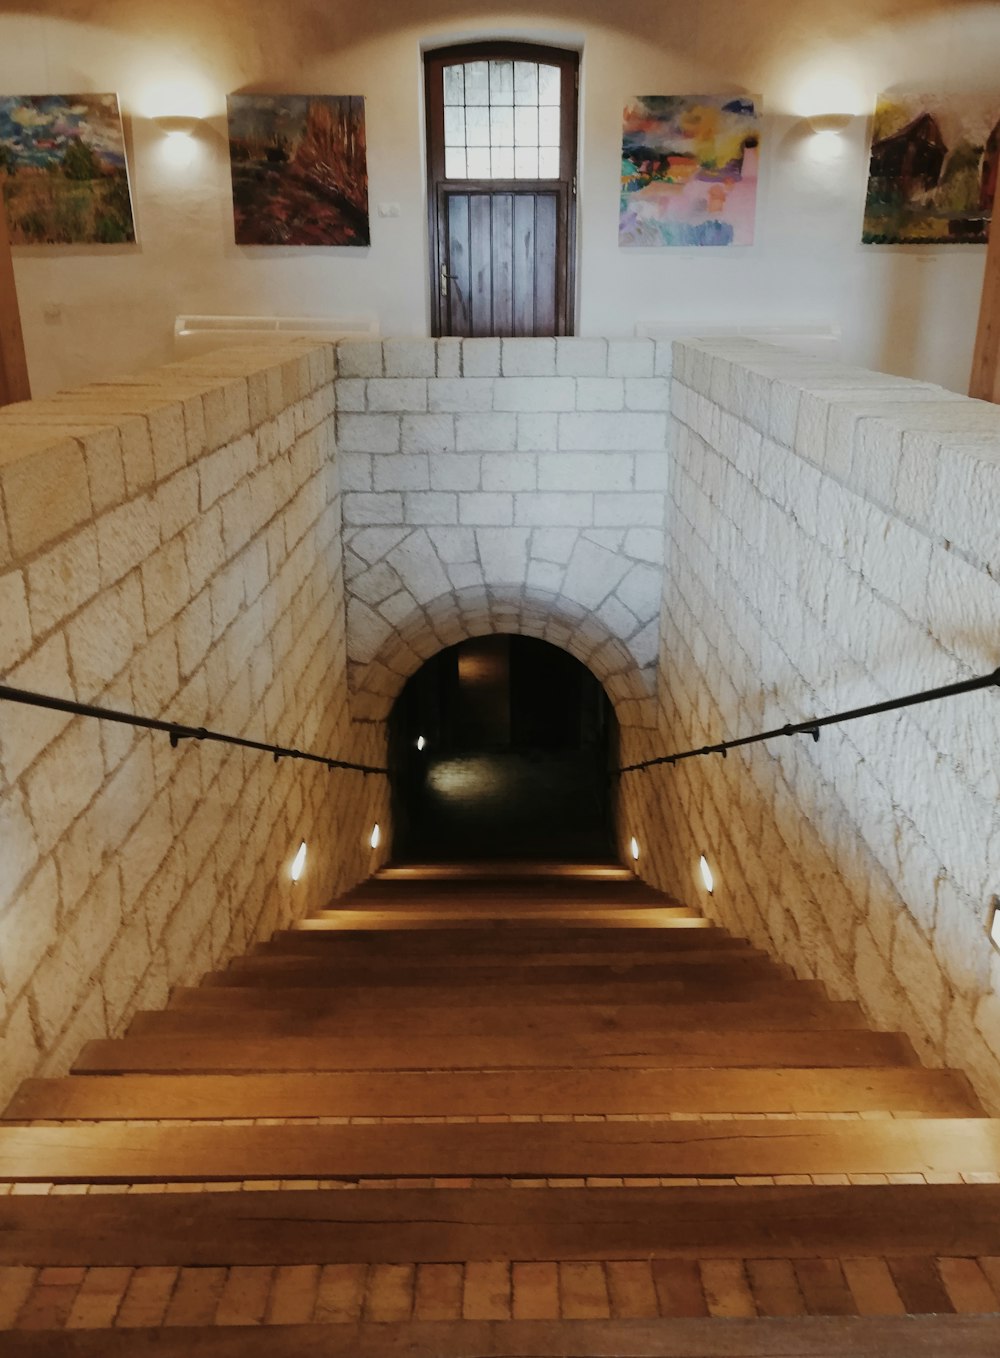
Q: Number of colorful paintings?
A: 4